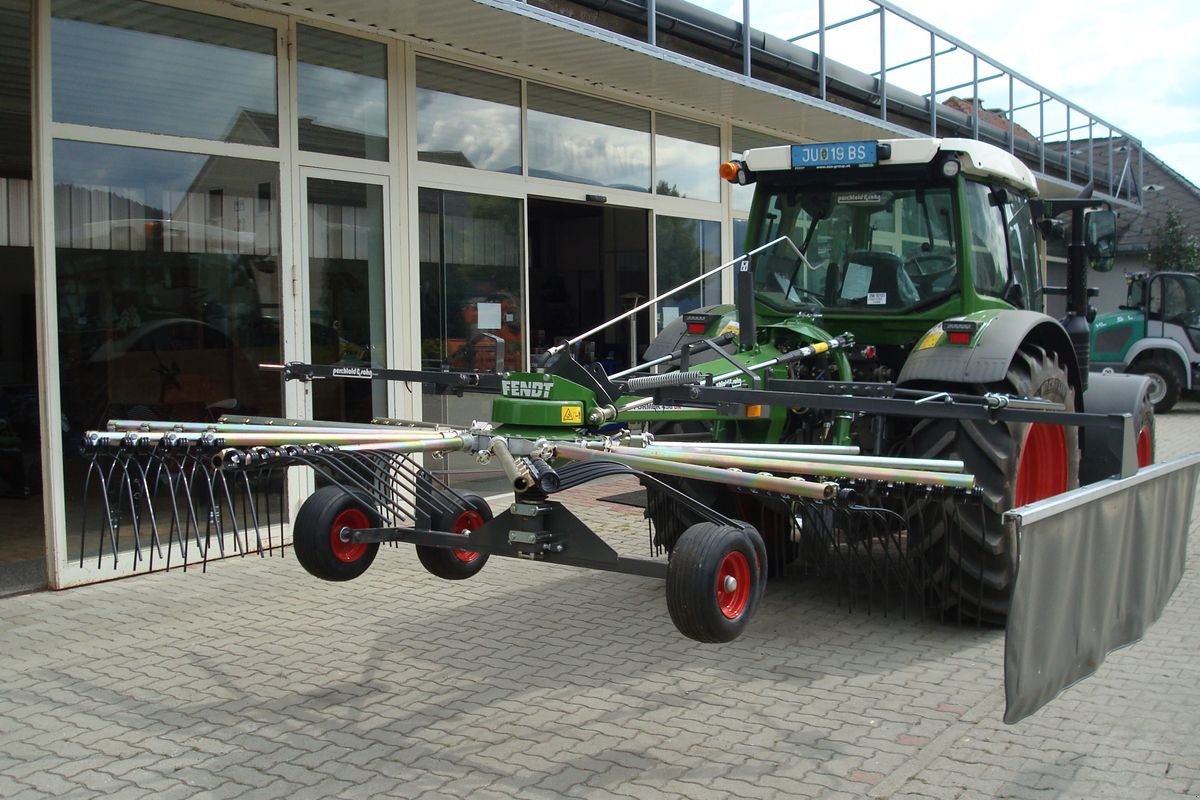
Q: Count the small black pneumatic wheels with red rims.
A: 4